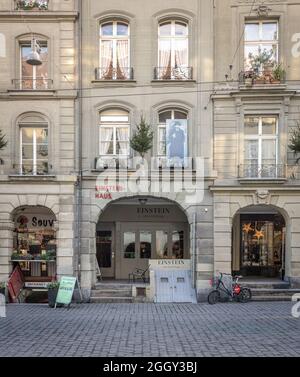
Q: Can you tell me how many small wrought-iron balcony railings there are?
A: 8